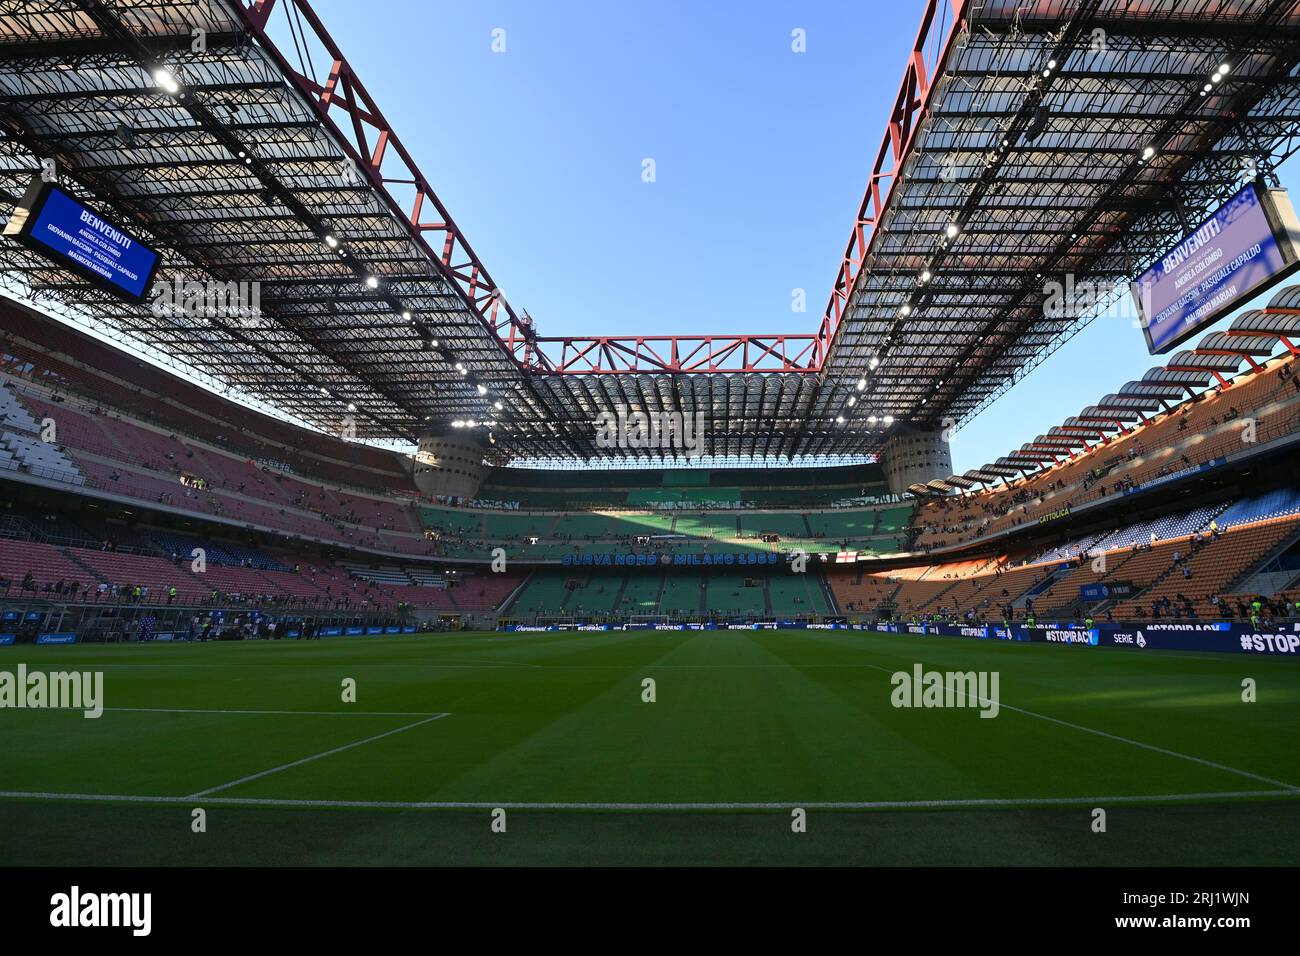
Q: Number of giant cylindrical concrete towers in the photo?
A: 2